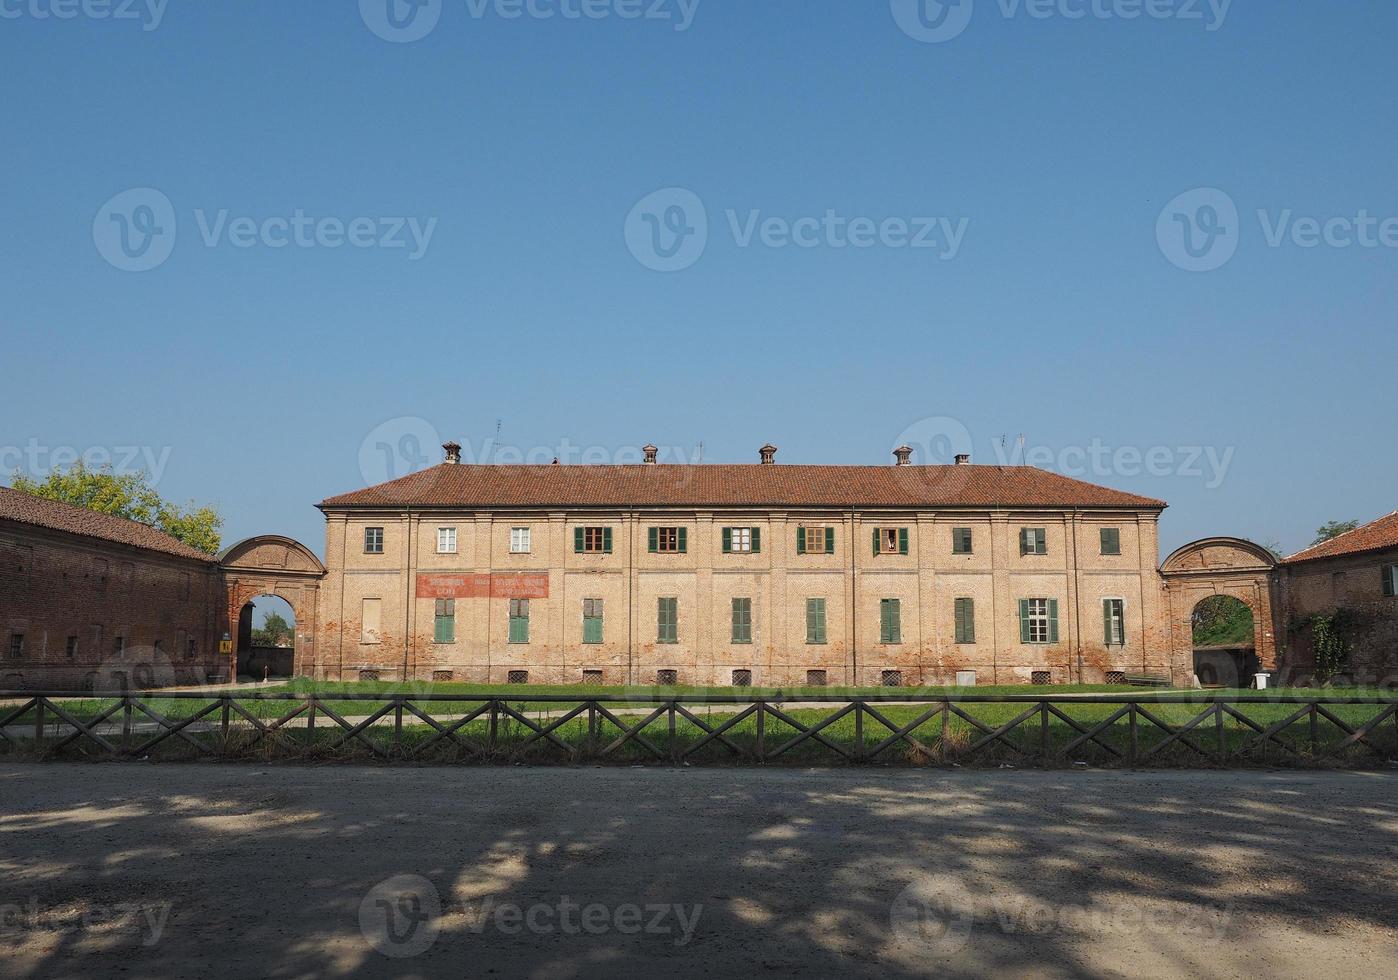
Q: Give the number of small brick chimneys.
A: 5